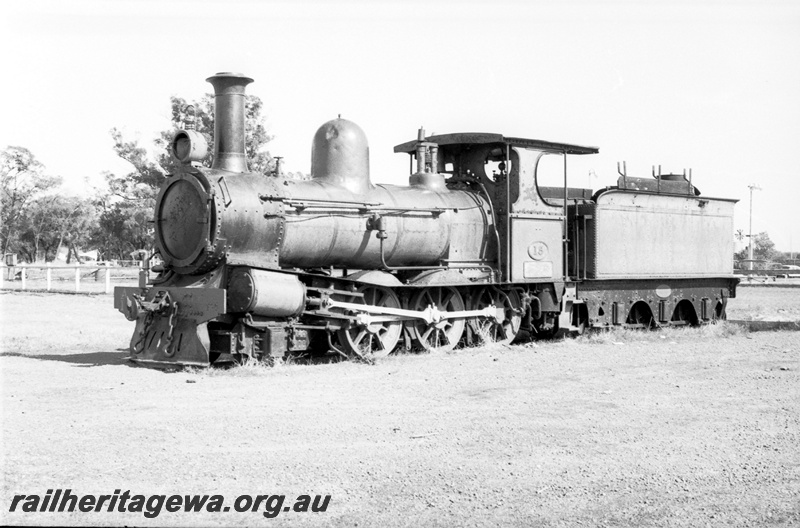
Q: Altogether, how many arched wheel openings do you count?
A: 2